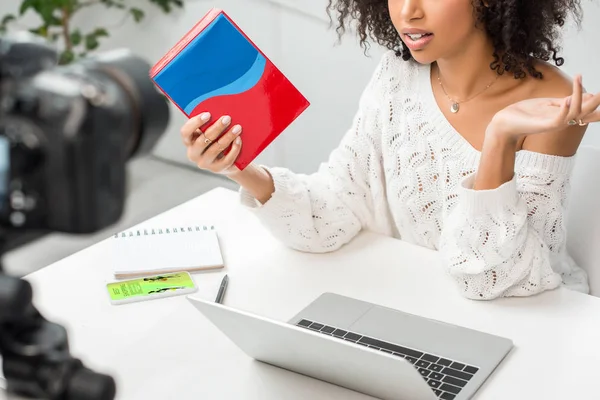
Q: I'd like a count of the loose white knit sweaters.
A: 1